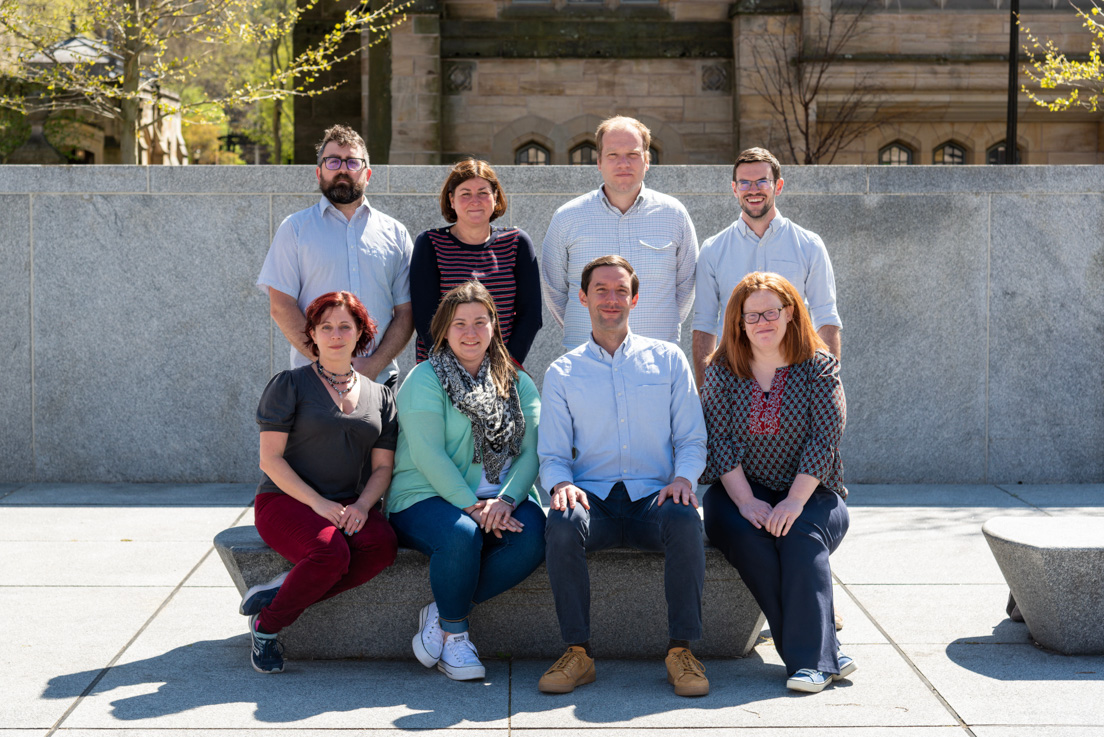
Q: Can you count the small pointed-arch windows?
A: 6